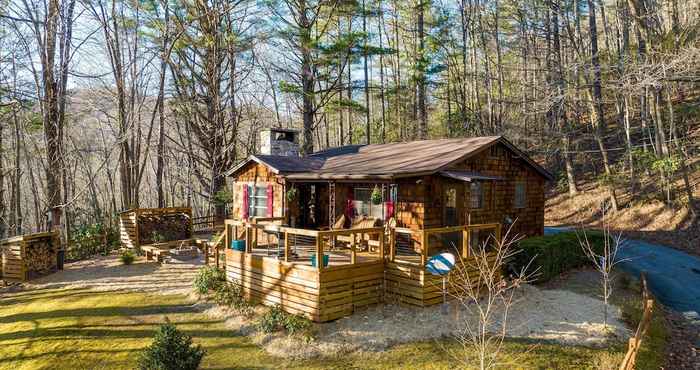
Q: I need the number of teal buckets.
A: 2